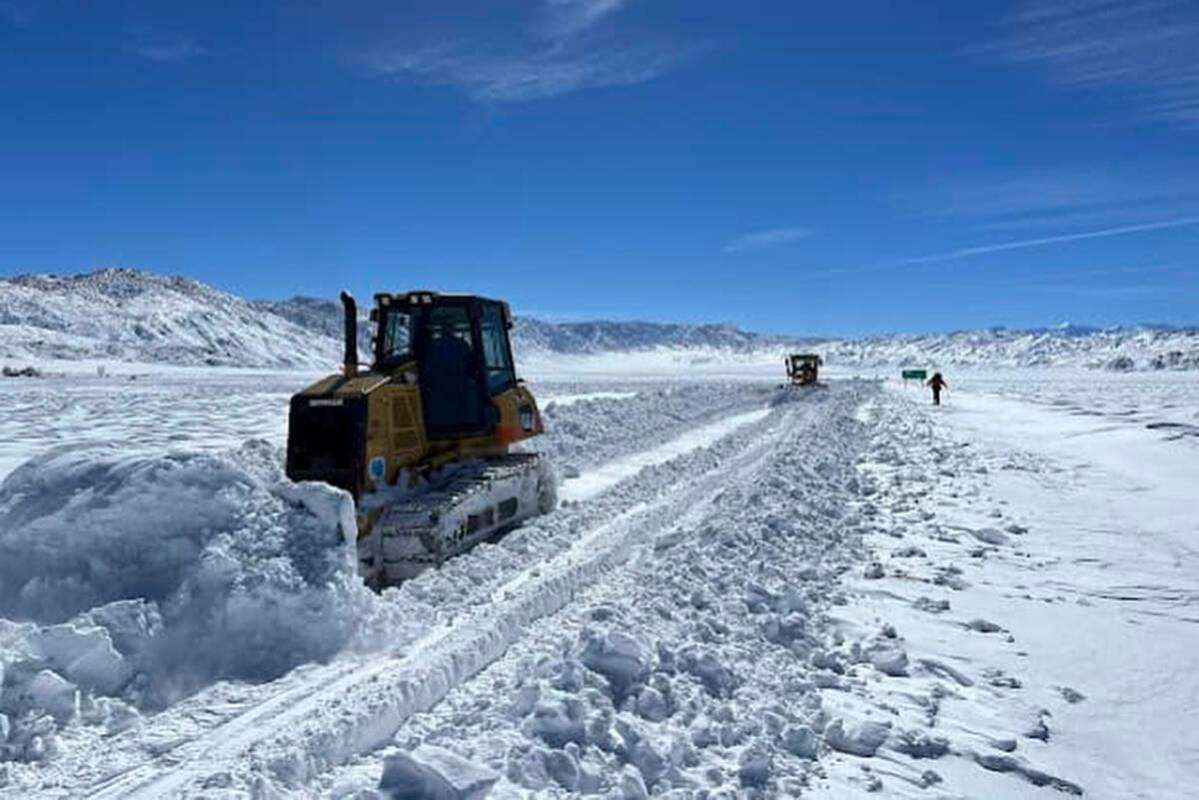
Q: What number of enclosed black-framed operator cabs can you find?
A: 2